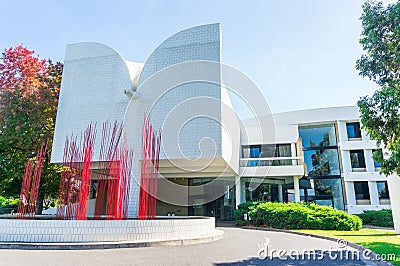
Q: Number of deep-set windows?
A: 5